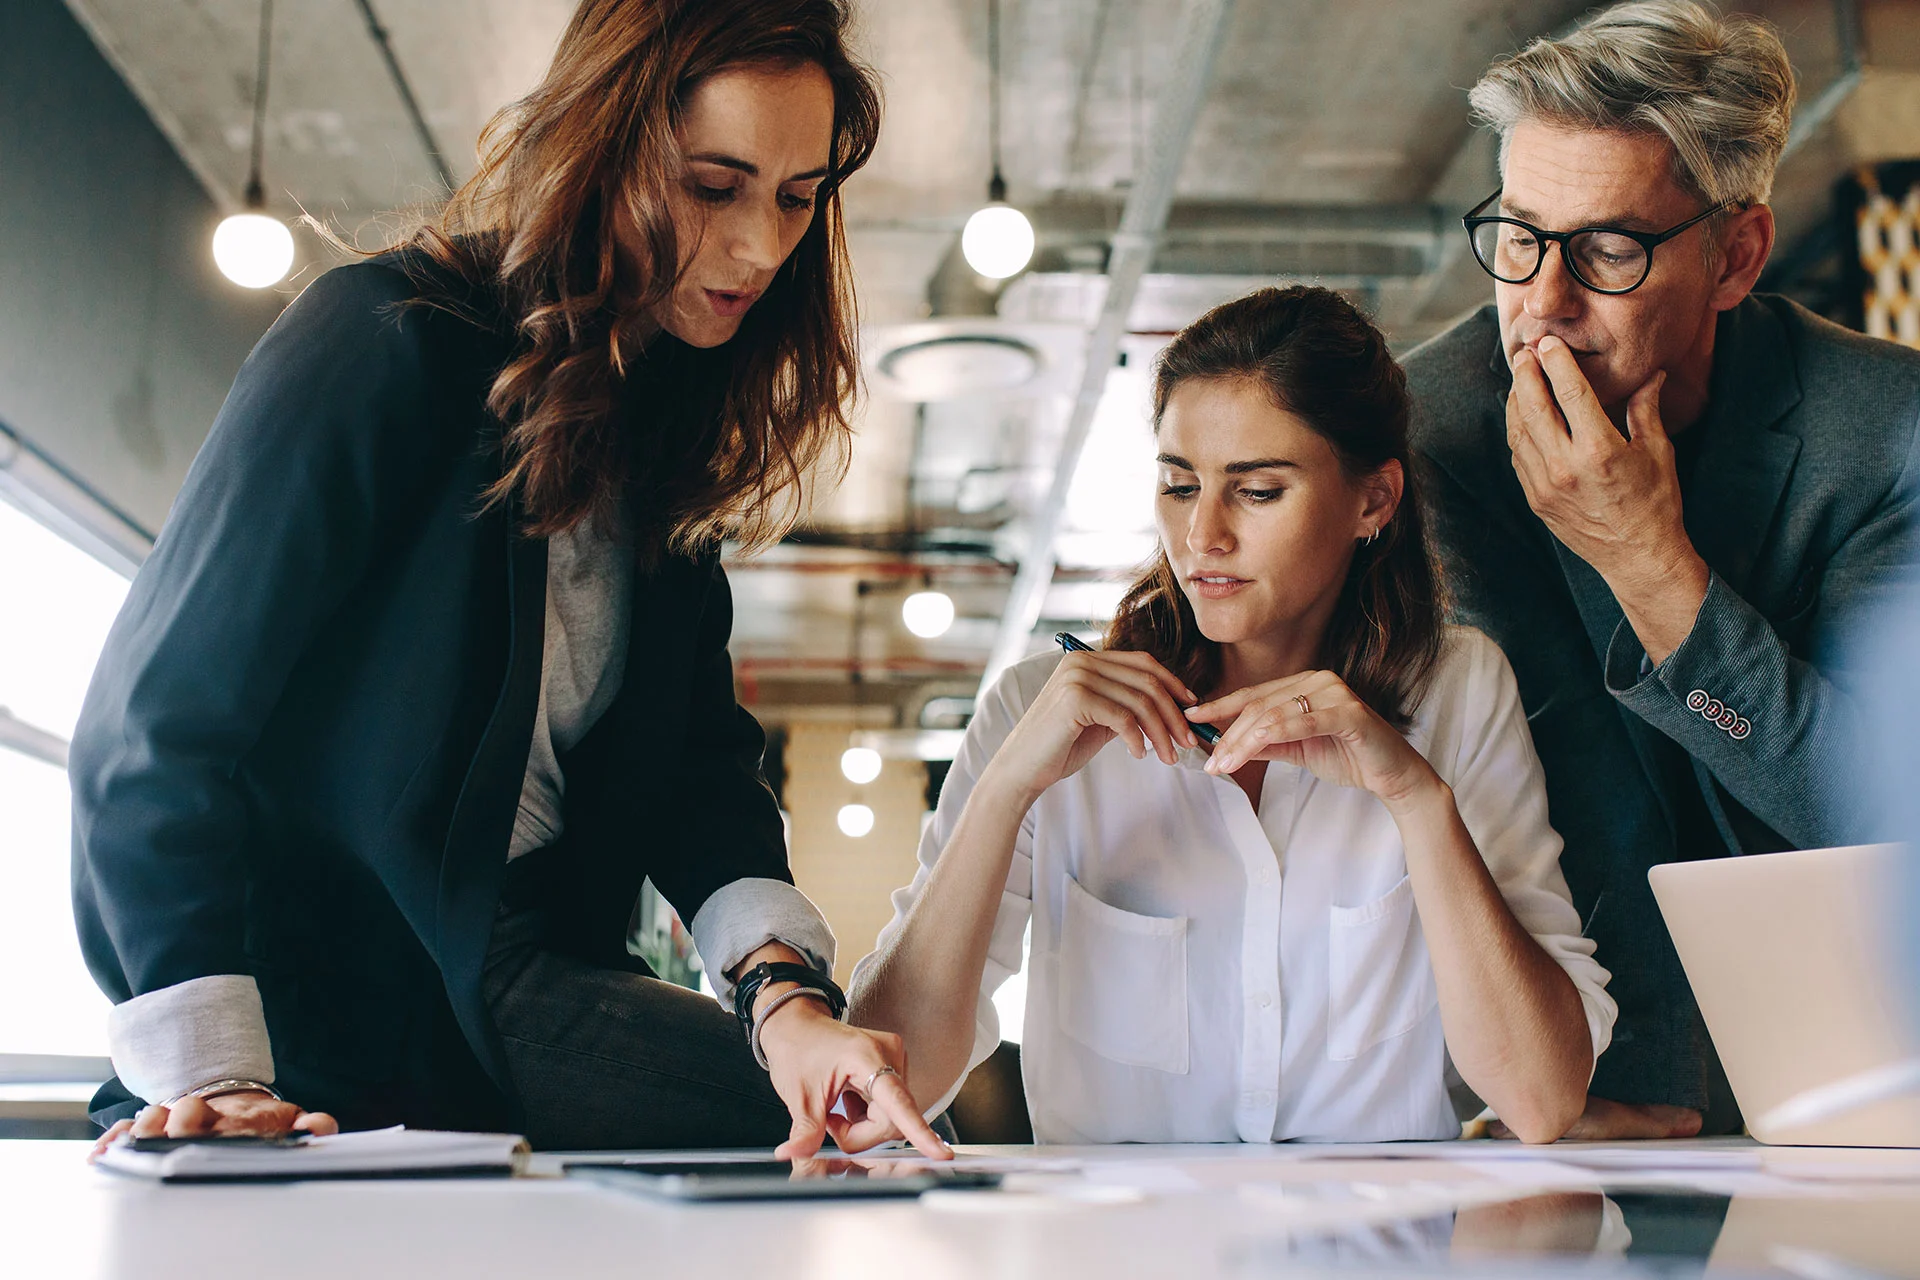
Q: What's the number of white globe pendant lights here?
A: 5